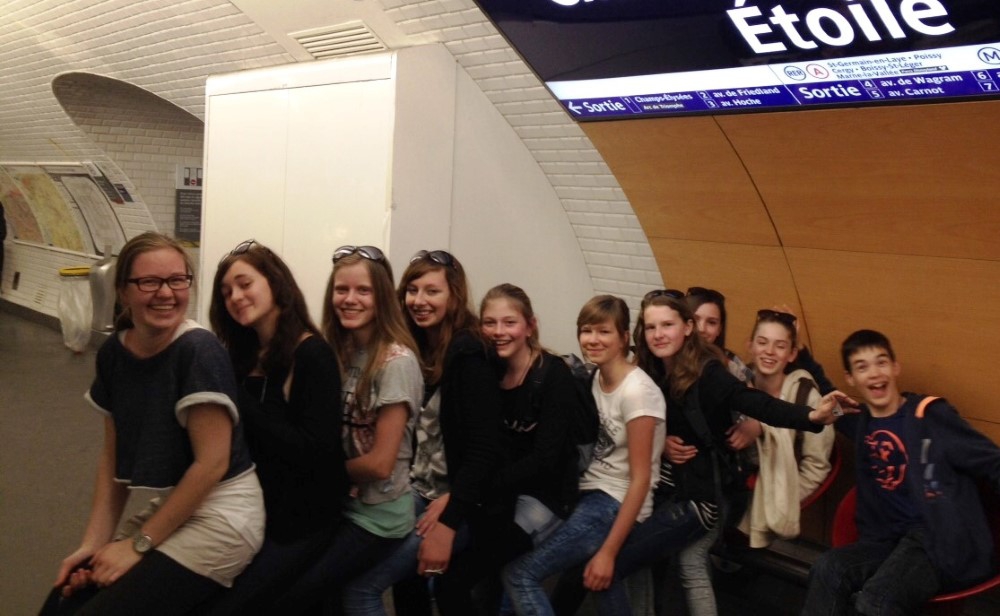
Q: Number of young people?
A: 10